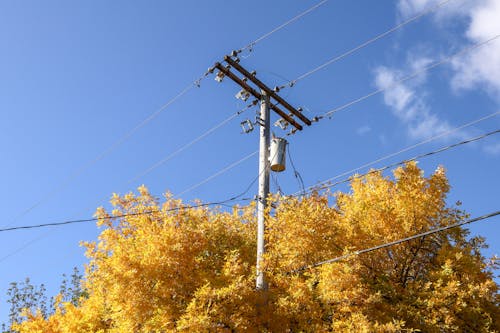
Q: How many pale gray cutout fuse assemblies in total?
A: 4